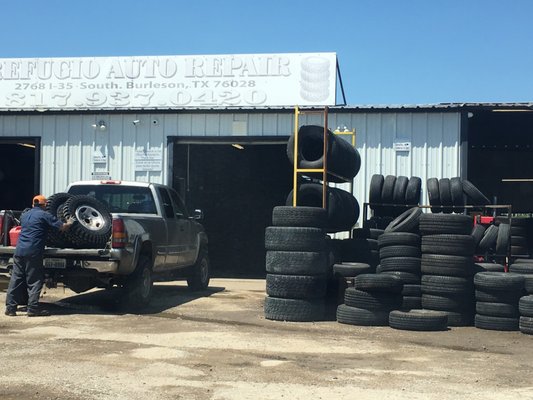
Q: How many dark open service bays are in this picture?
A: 3